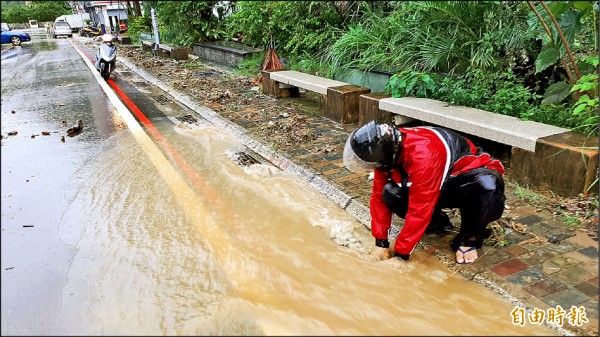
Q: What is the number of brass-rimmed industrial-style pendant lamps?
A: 0